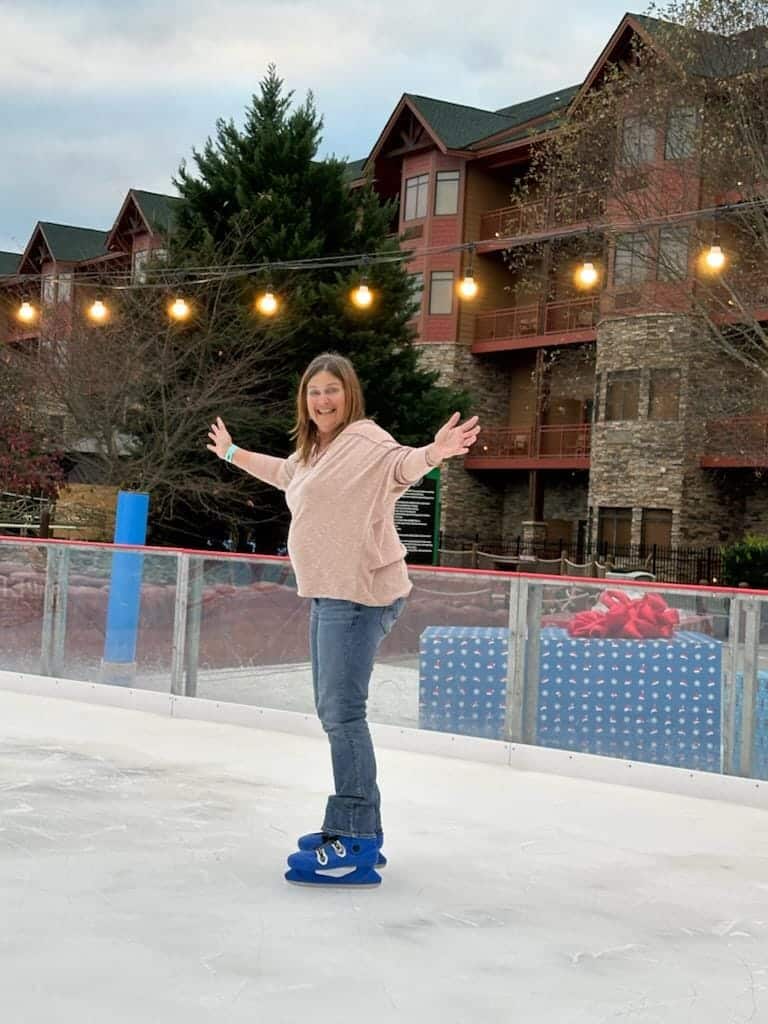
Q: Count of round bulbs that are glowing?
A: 8